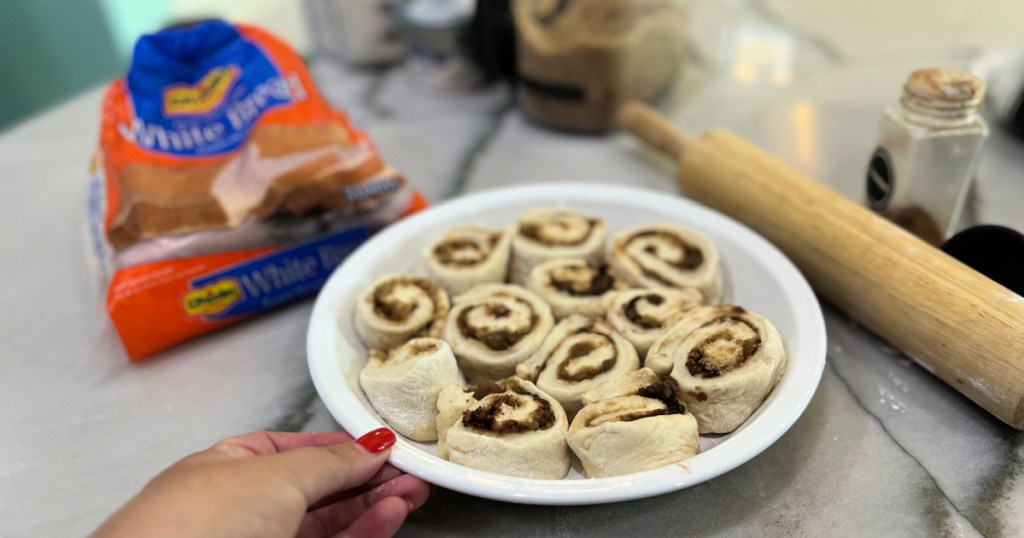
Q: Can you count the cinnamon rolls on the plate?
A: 12